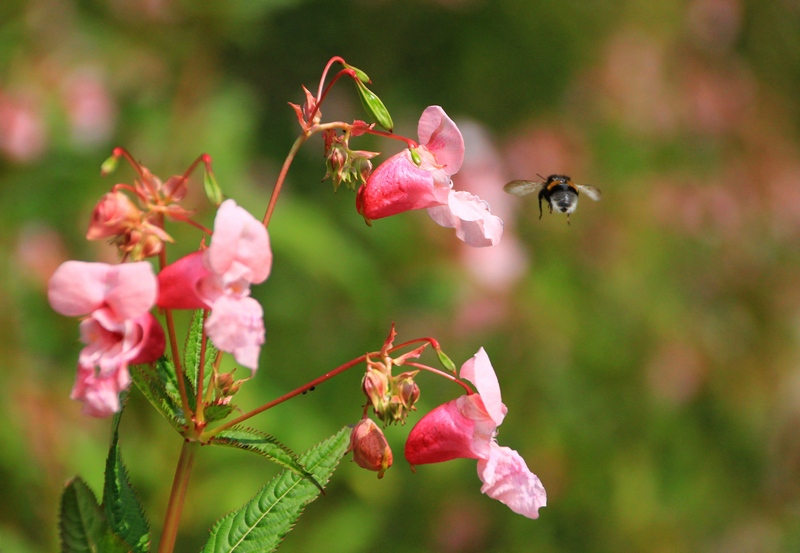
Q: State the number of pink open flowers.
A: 4